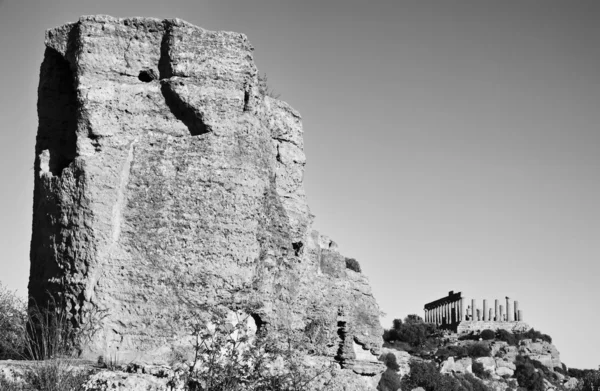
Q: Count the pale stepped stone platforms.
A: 1